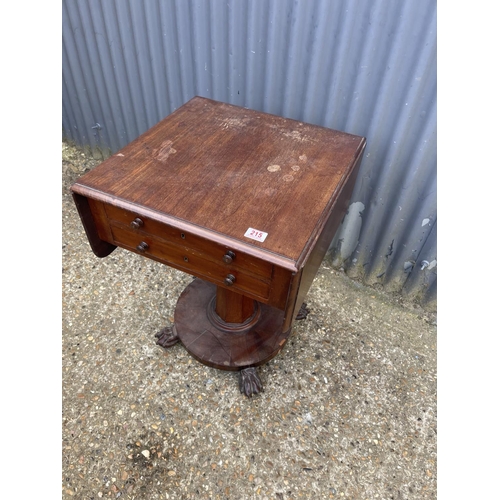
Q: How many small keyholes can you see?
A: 2